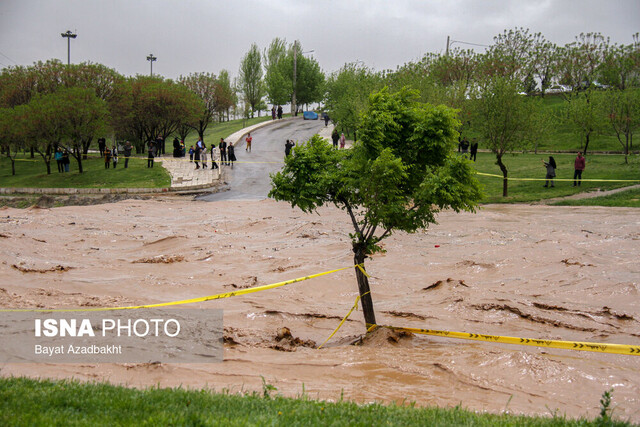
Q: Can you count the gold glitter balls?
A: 0